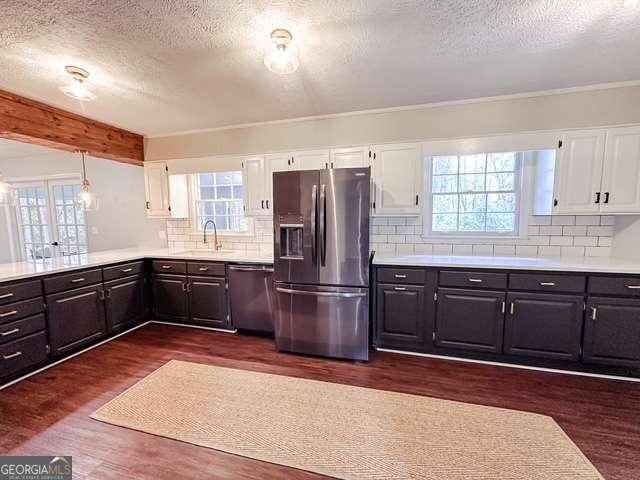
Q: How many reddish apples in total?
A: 0